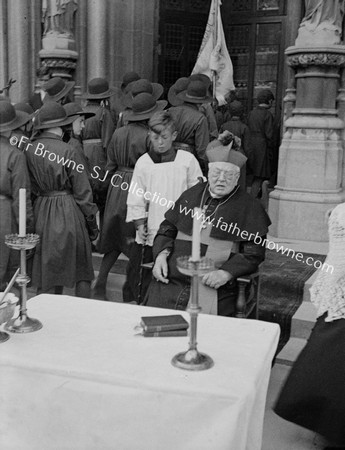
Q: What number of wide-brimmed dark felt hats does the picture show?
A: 12